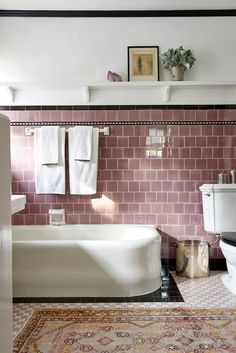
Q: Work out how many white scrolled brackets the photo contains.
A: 3